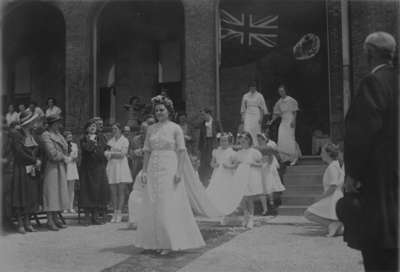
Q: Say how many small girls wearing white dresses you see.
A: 3